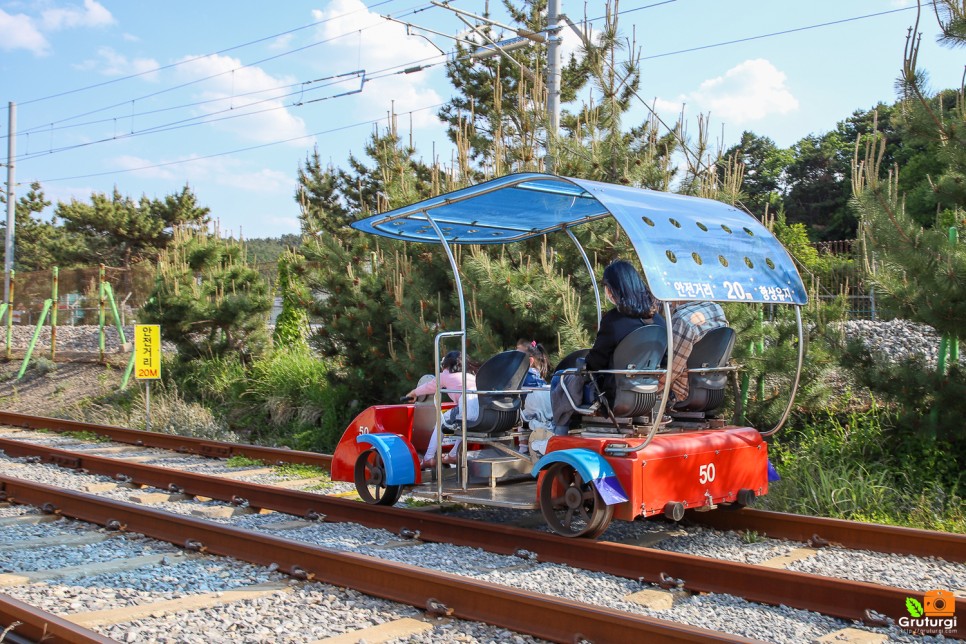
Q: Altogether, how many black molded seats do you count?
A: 4